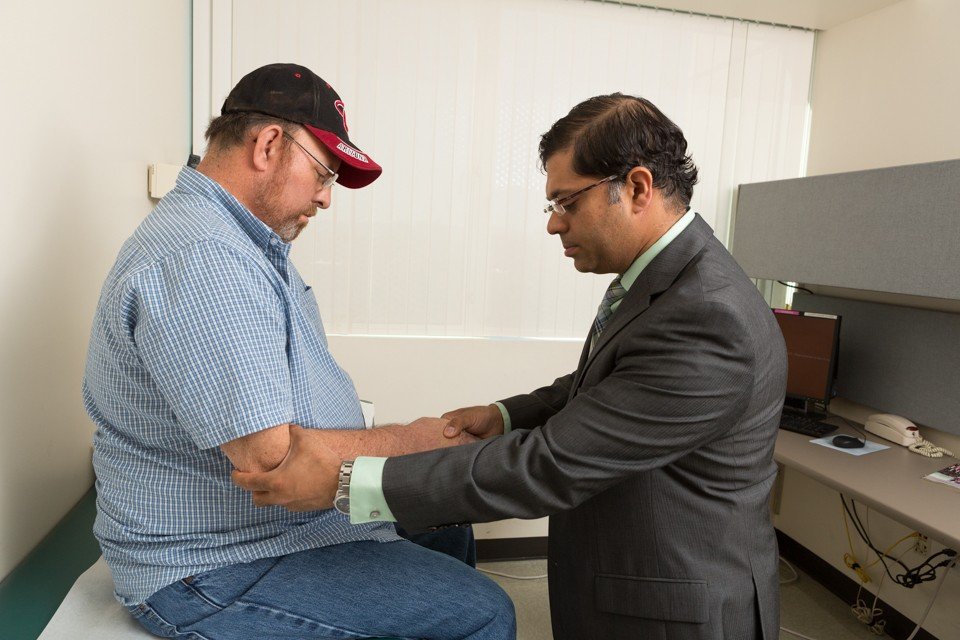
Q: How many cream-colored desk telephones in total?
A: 1